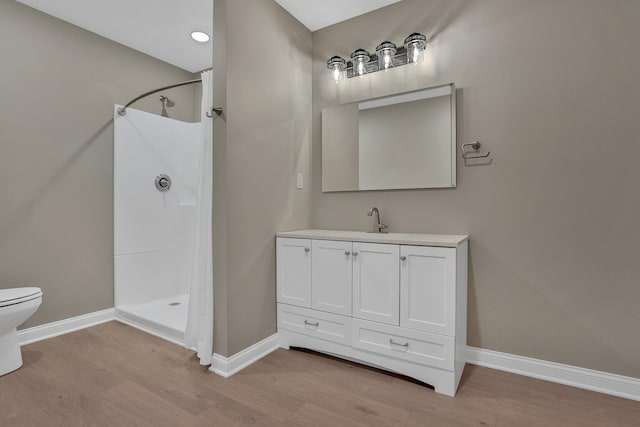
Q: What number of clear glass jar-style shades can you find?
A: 4